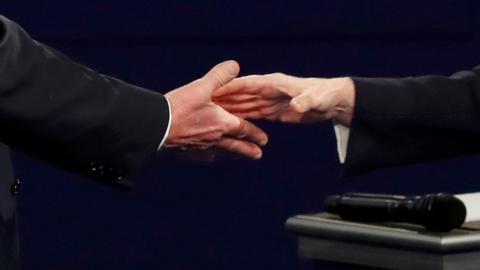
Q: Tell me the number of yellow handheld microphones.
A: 0